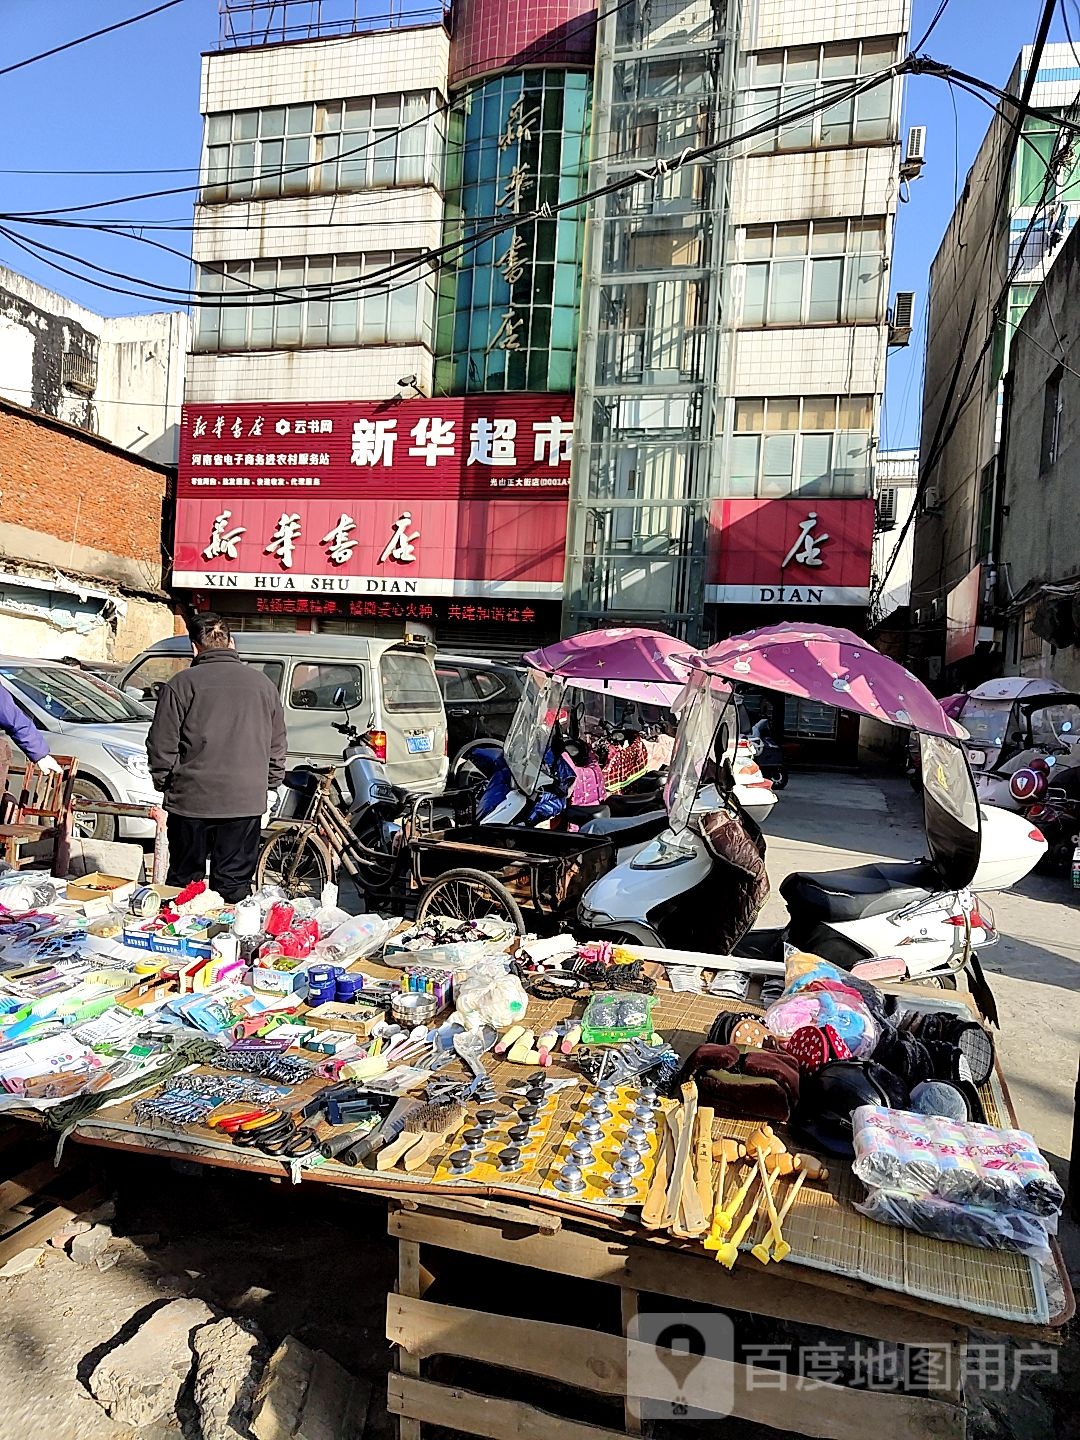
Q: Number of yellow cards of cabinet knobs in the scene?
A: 2